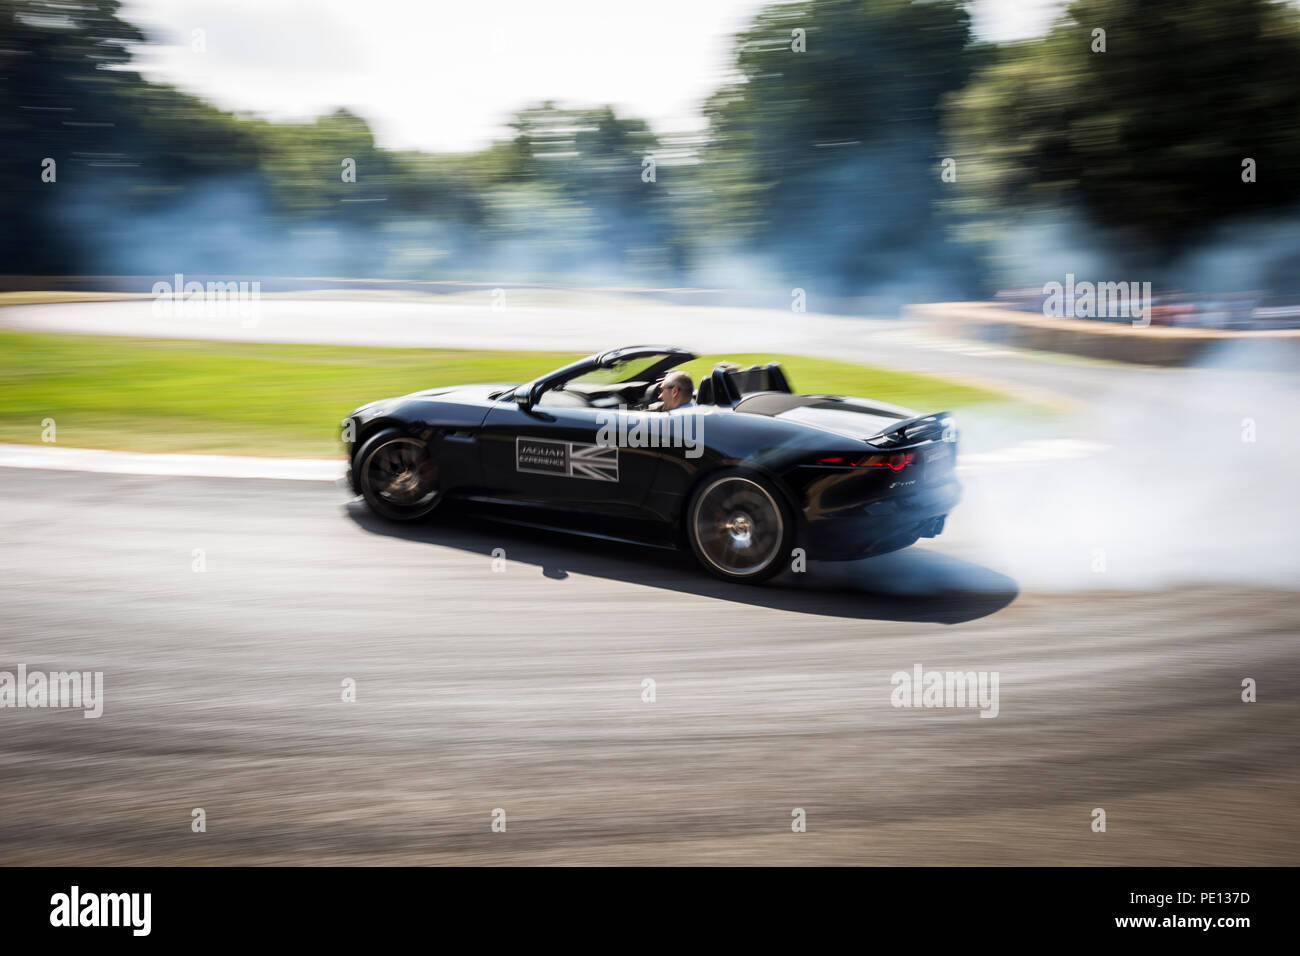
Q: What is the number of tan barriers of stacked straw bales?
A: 1